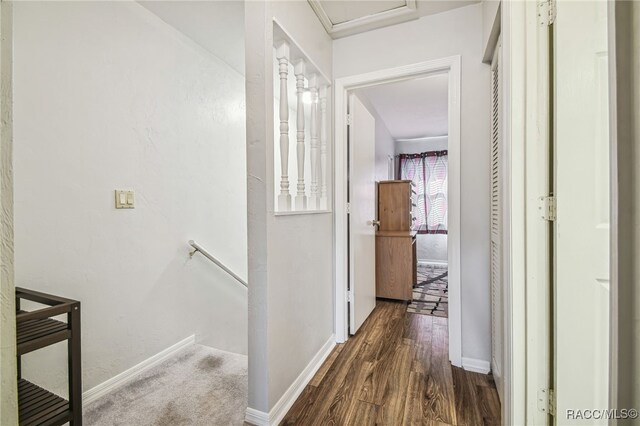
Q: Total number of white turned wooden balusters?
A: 4